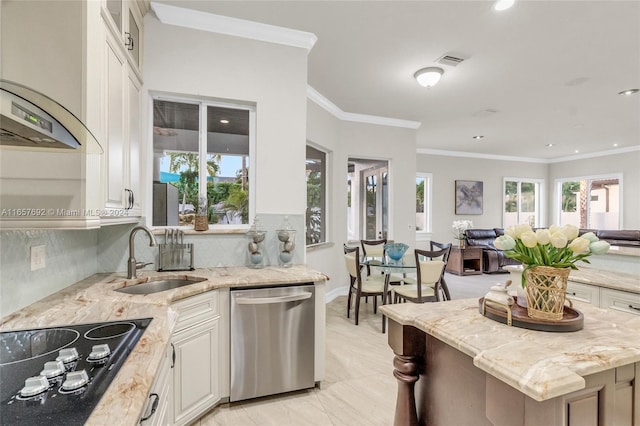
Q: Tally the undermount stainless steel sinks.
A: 1